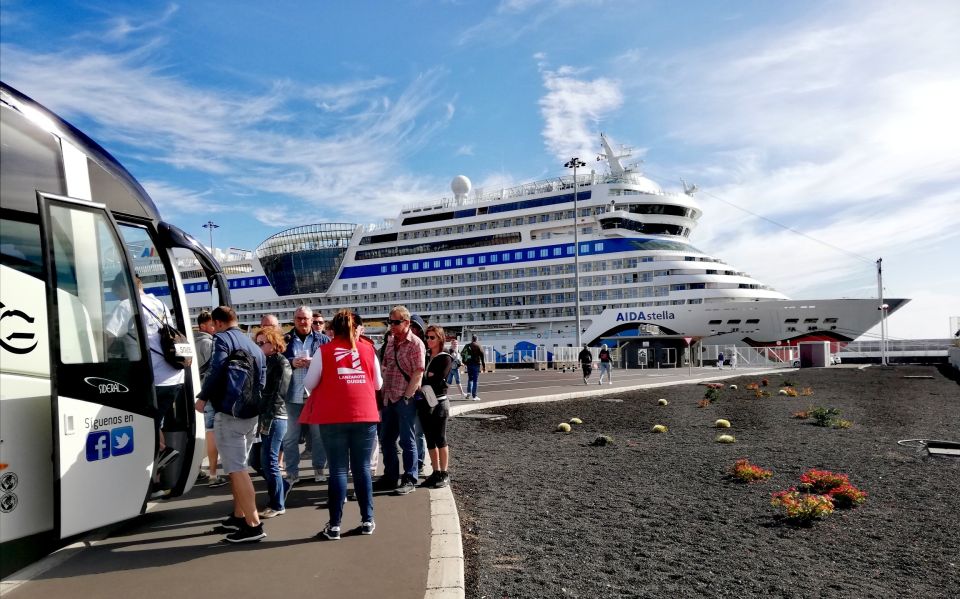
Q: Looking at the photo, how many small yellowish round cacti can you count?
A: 8